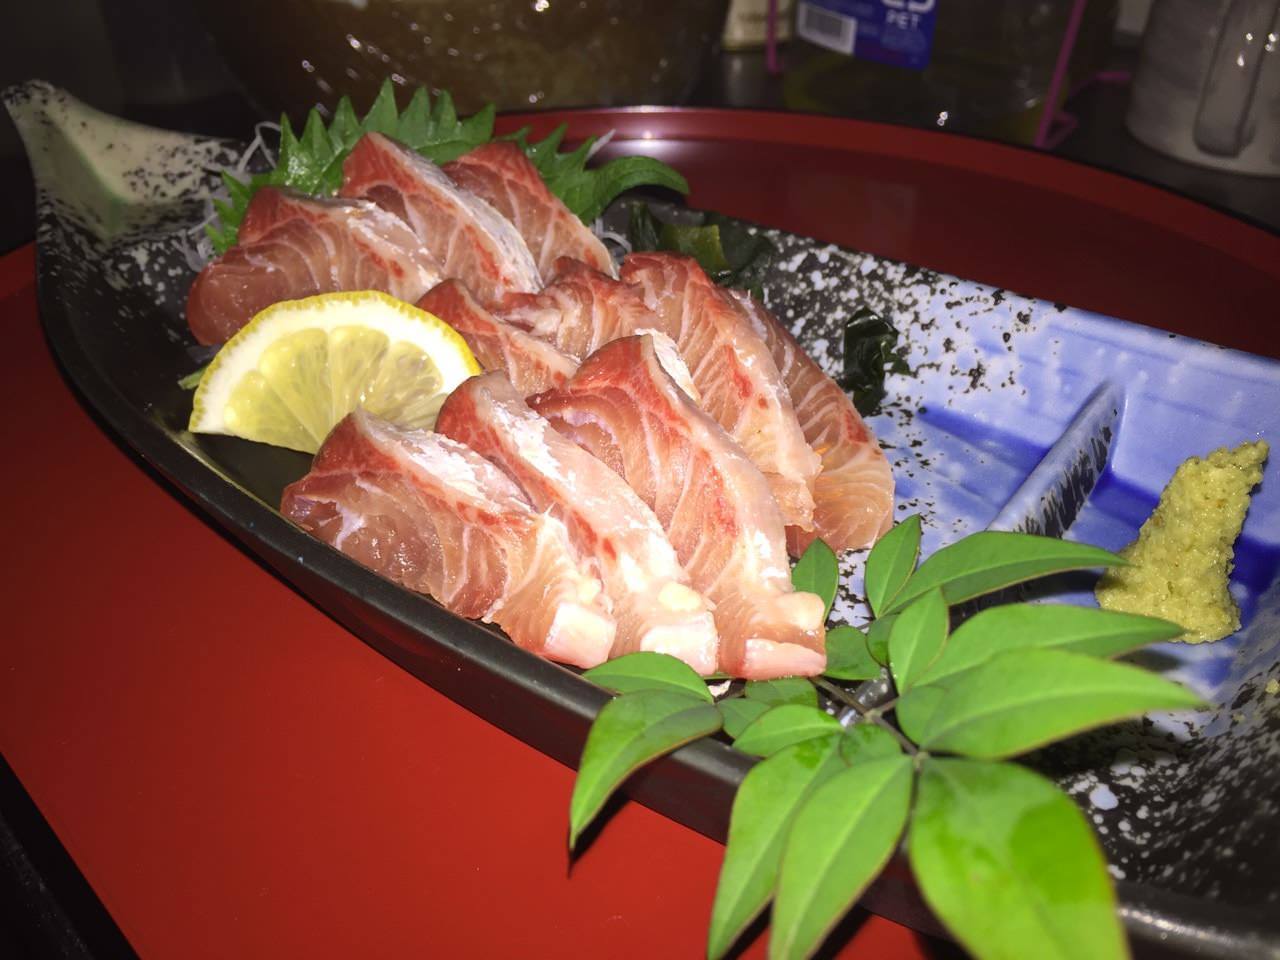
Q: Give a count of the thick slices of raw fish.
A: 10